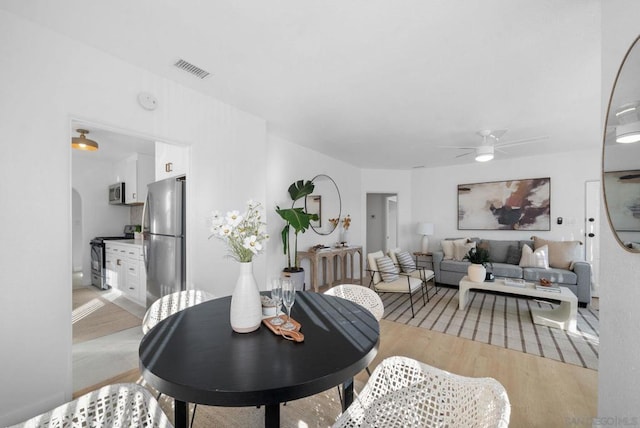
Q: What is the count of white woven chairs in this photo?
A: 4